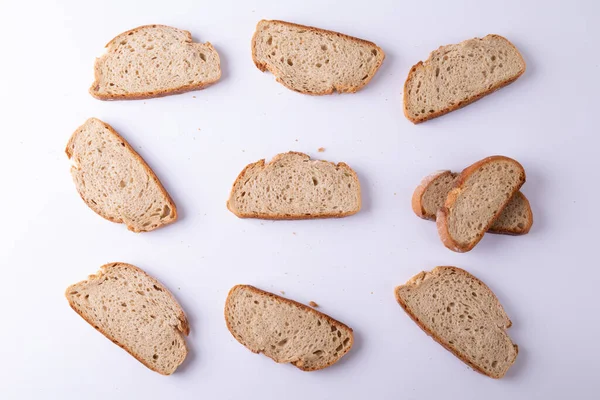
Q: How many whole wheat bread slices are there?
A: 10